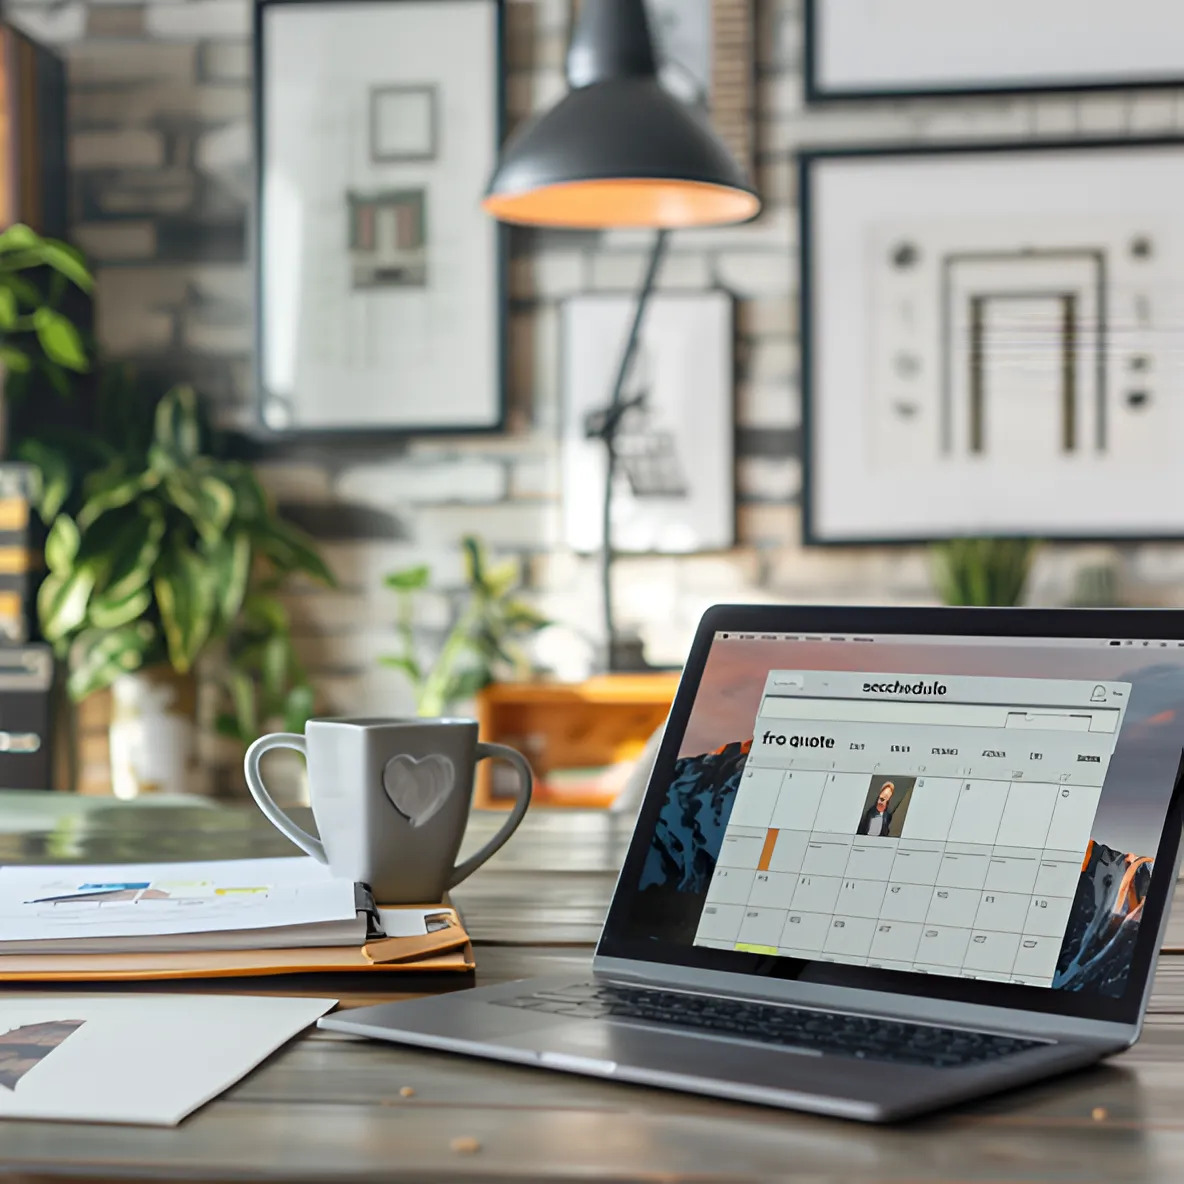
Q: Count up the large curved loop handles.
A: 2